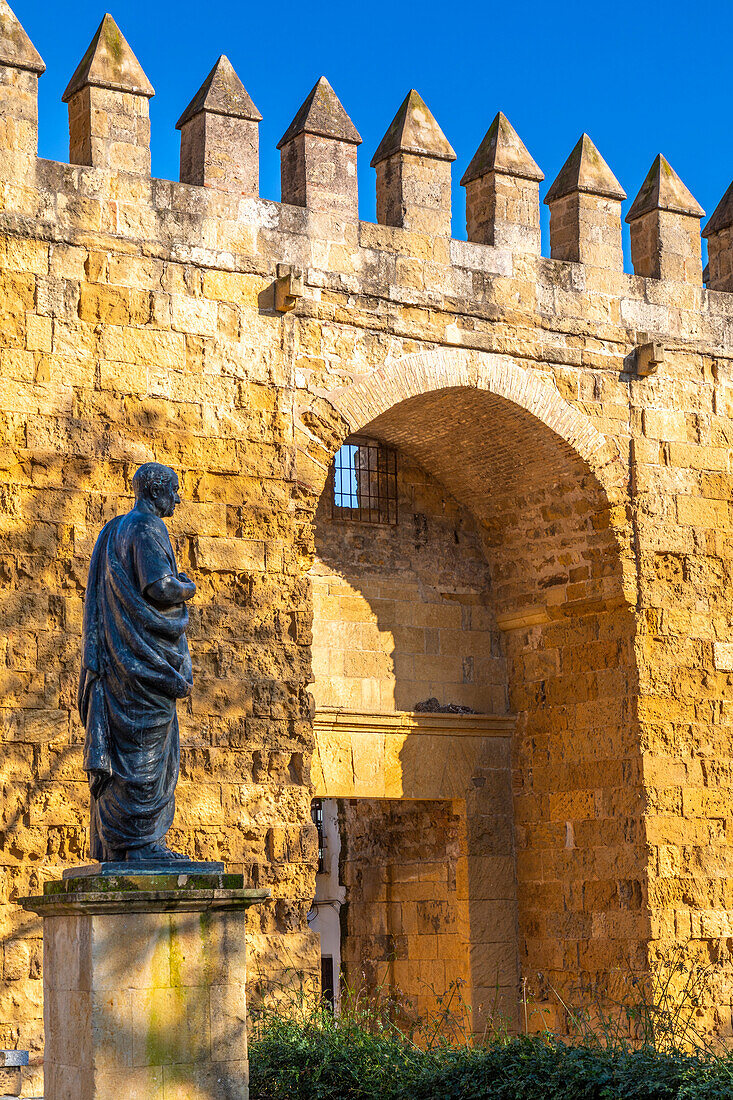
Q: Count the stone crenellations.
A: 9